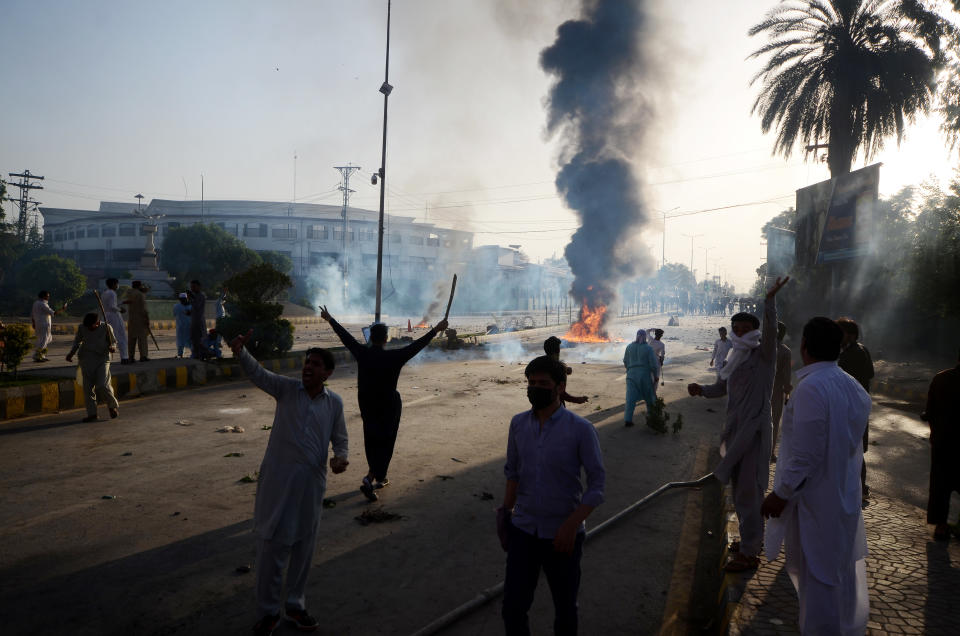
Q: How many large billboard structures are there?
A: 2